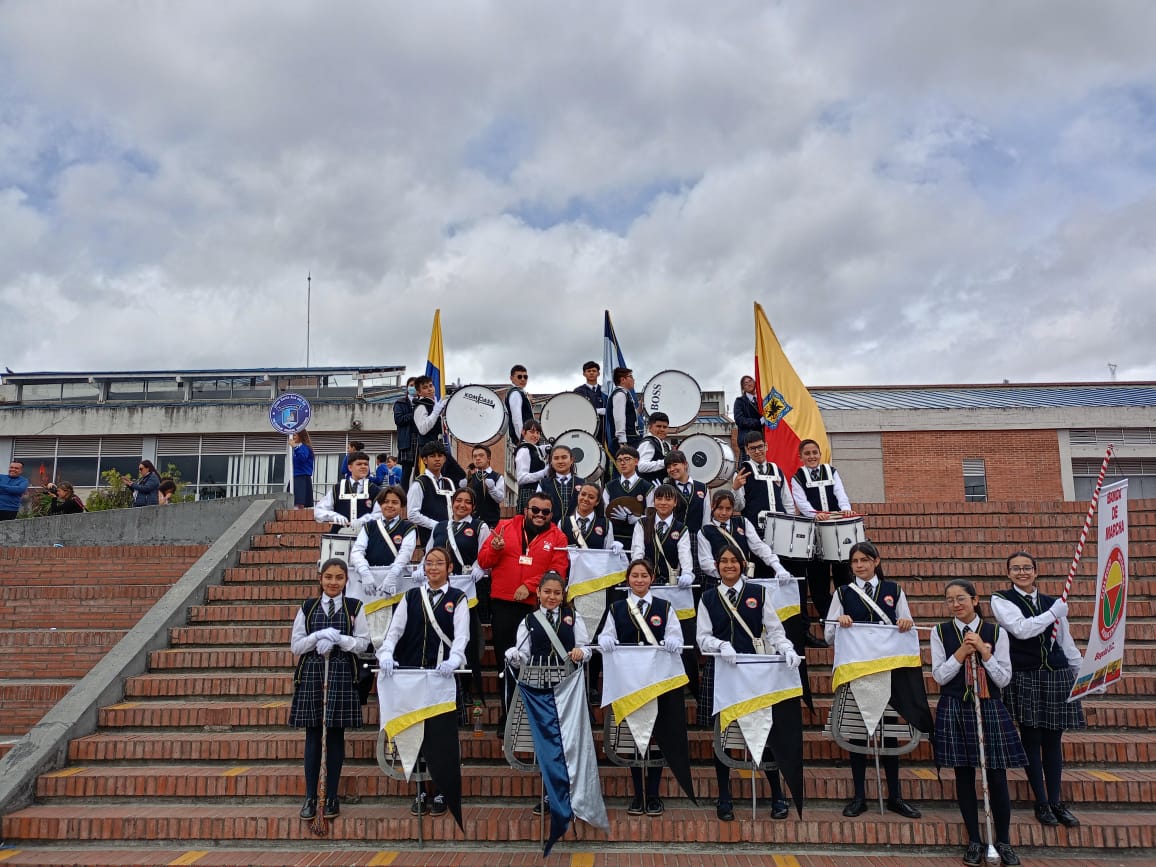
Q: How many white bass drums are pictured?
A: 5